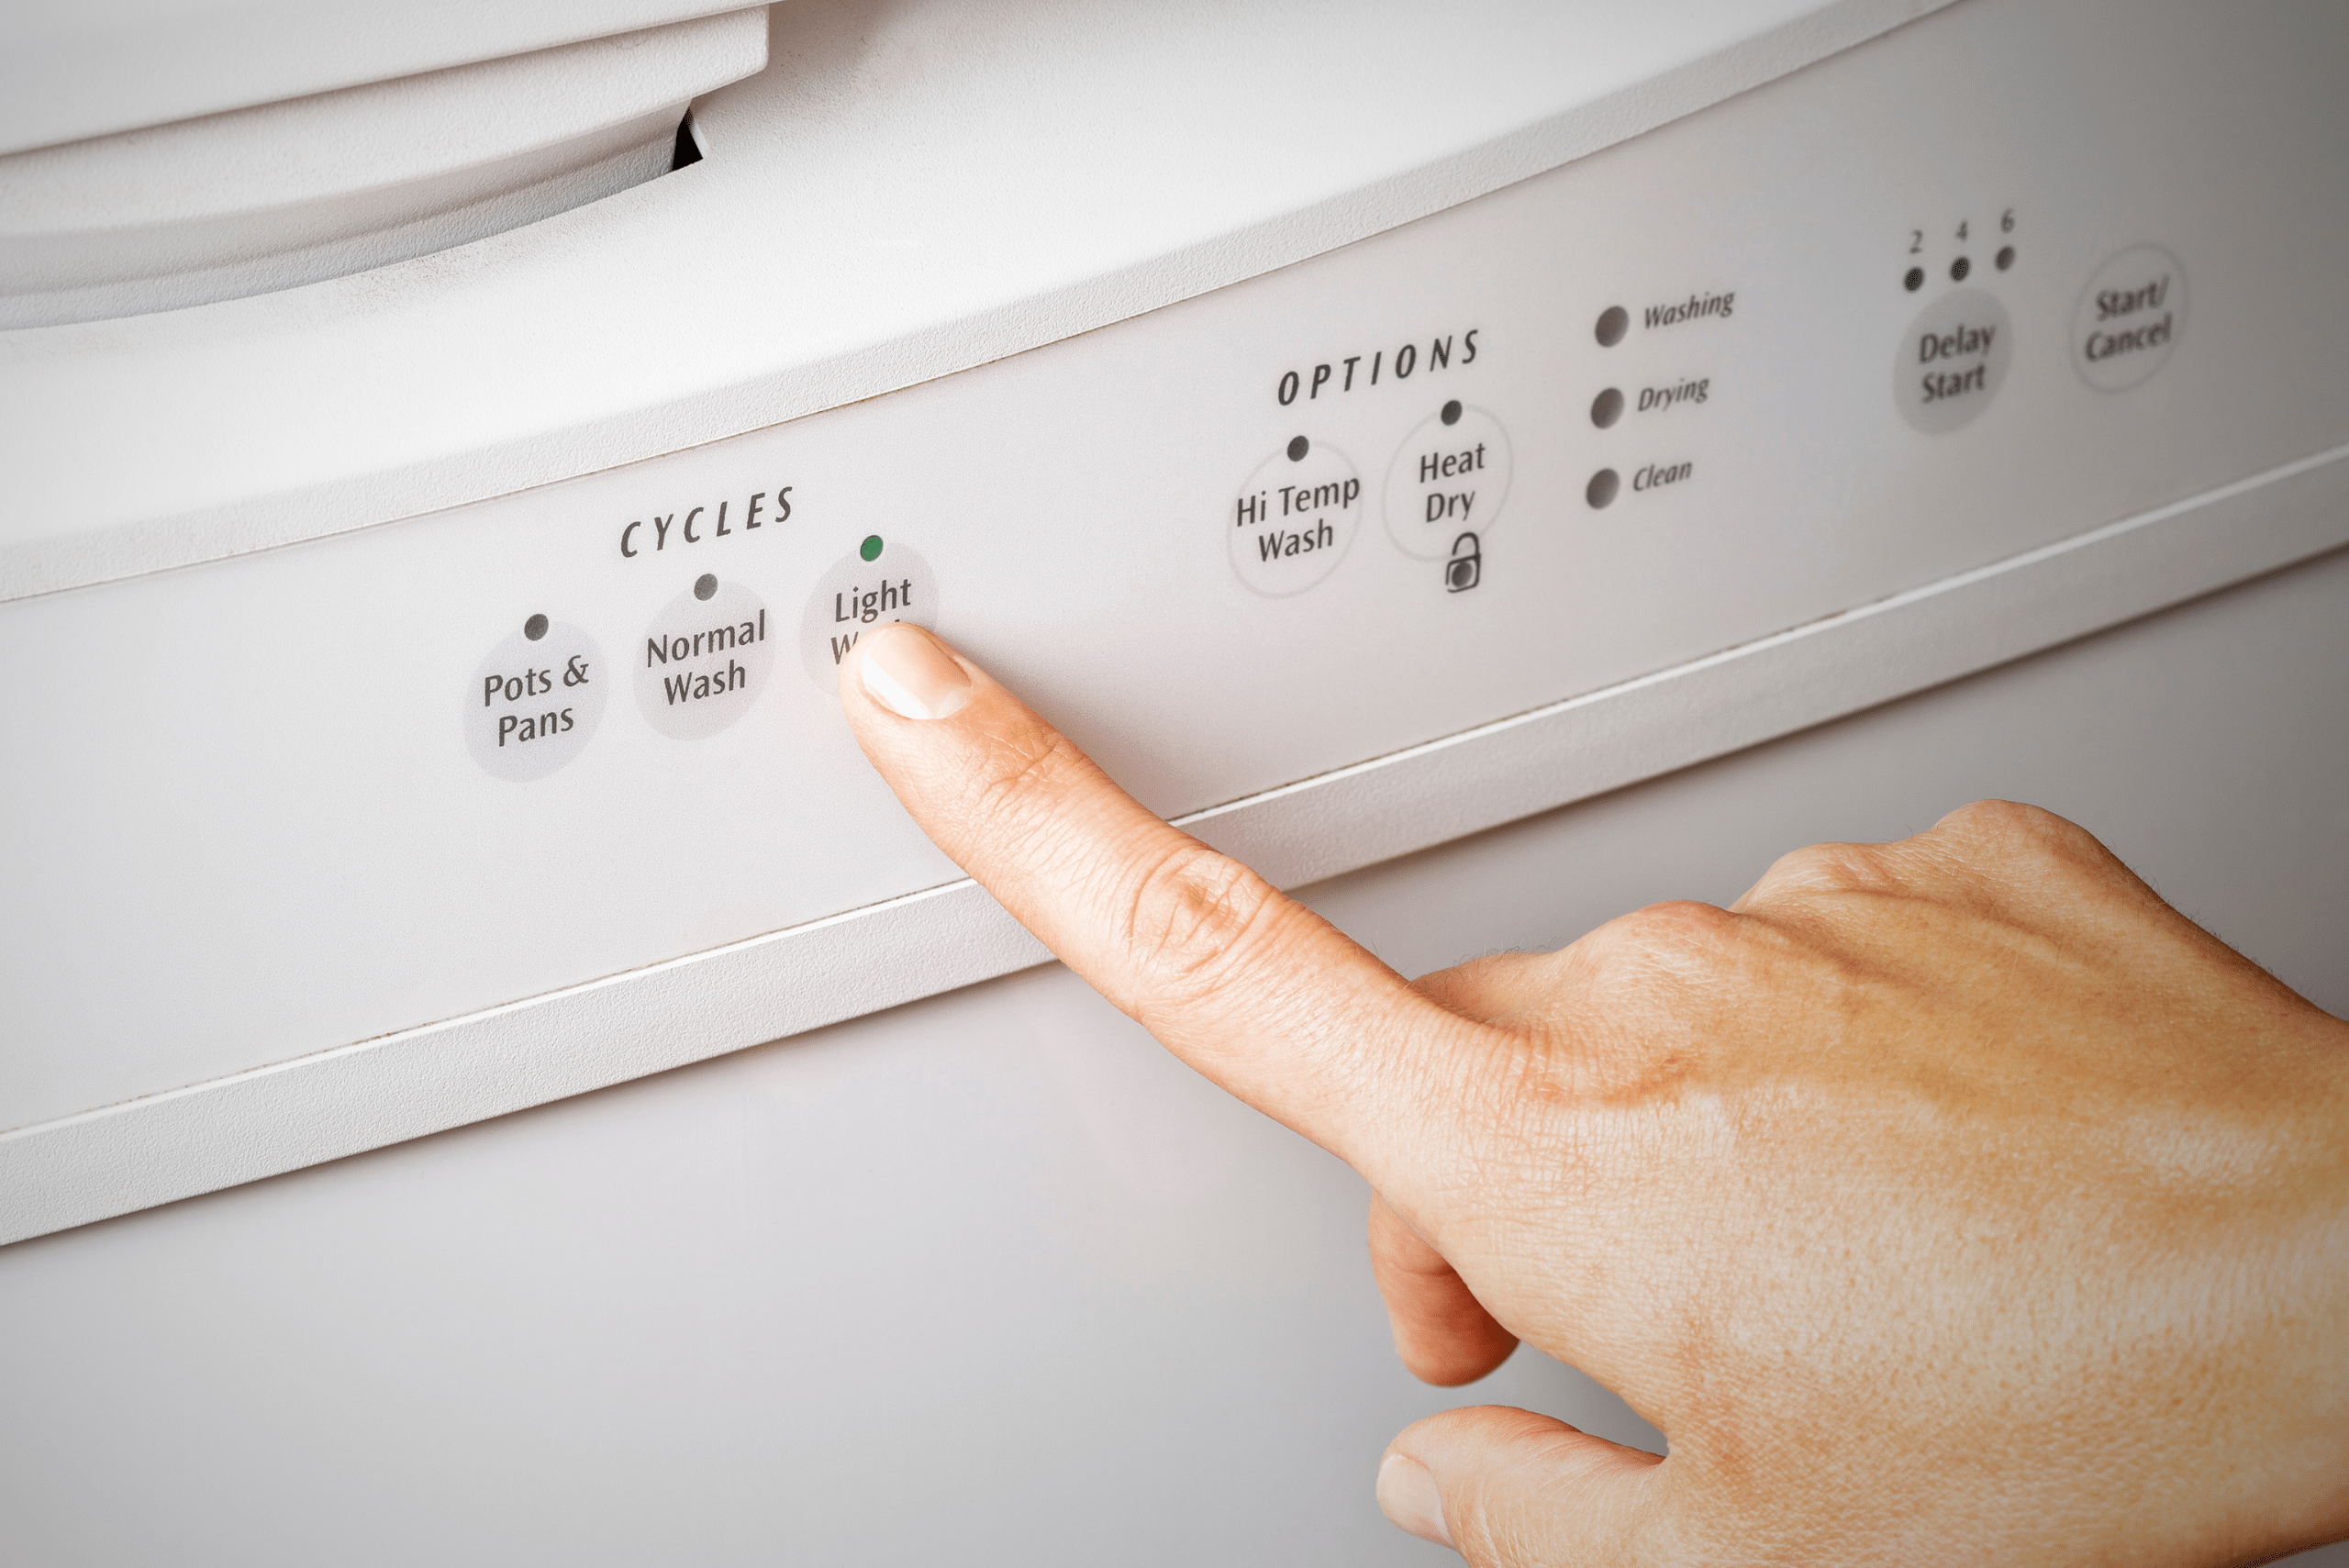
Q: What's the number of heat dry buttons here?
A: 1